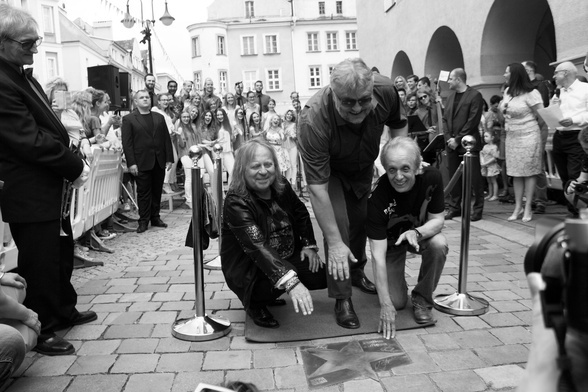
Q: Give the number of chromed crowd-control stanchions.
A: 3